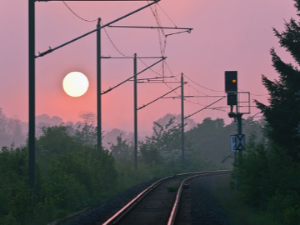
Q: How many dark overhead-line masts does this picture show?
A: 4